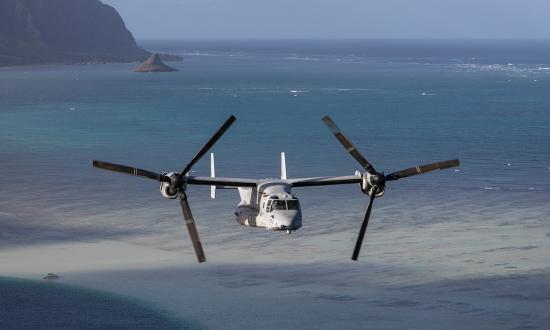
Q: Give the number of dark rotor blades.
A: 6